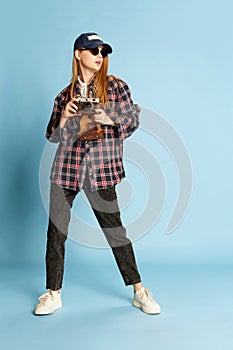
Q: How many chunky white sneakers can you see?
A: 2